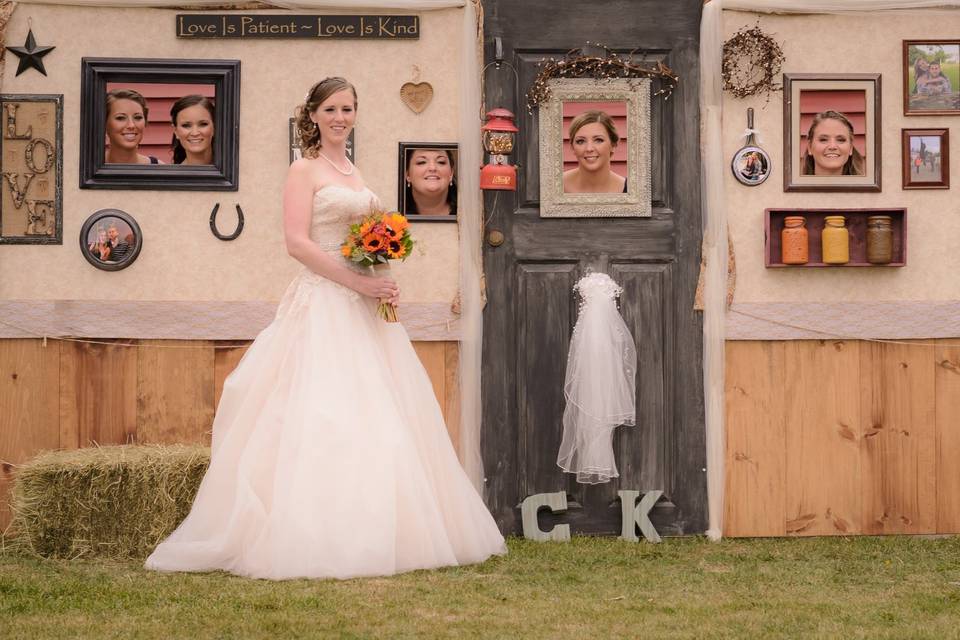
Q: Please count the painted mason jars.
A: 3